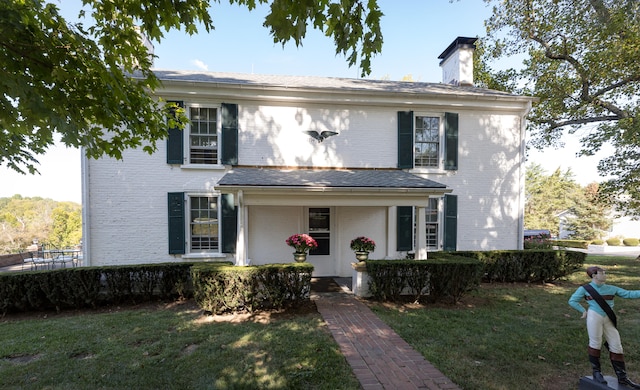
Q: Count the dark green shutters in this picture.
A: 8